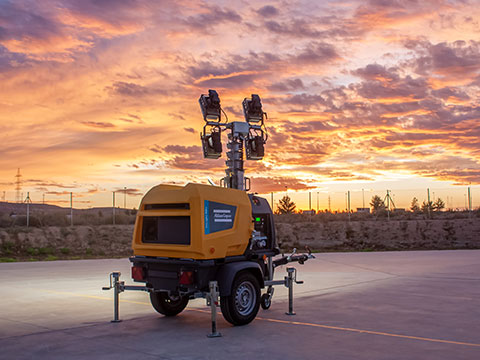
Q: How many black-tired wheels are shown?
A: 3